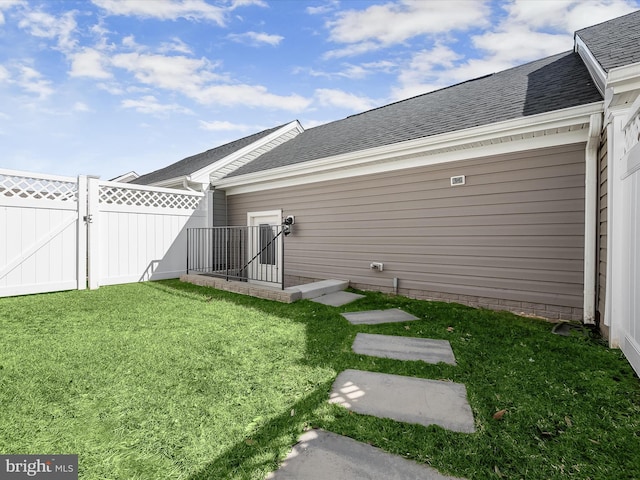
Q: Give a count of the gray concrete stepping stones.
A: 5